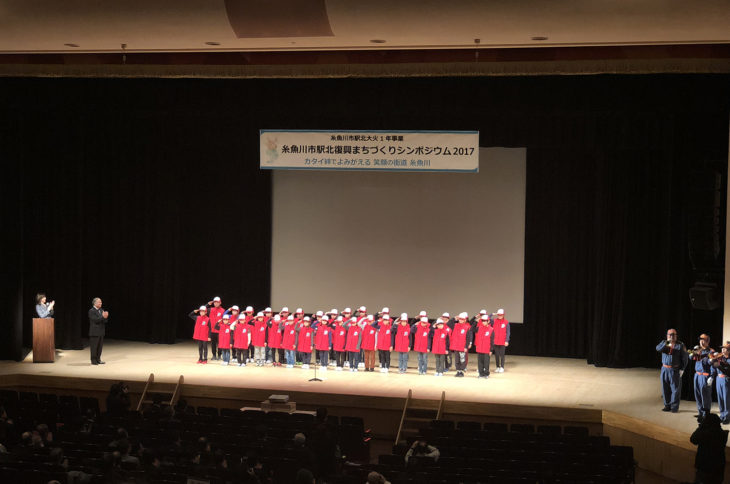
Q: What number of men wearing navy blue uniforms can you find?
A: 3